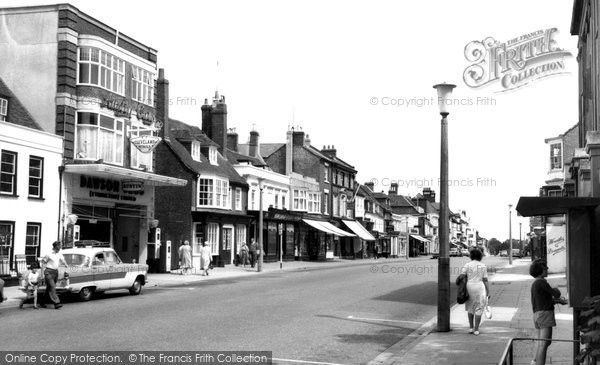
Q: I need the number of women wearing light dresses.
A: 3